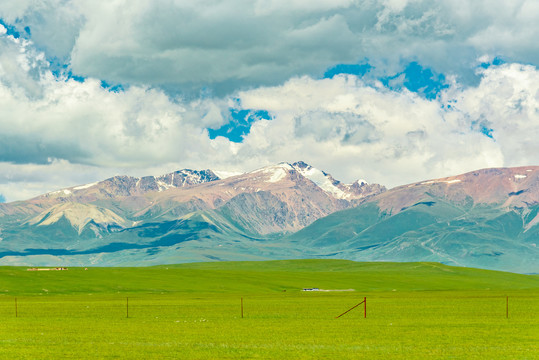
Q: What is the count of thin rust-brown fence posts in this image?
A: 5